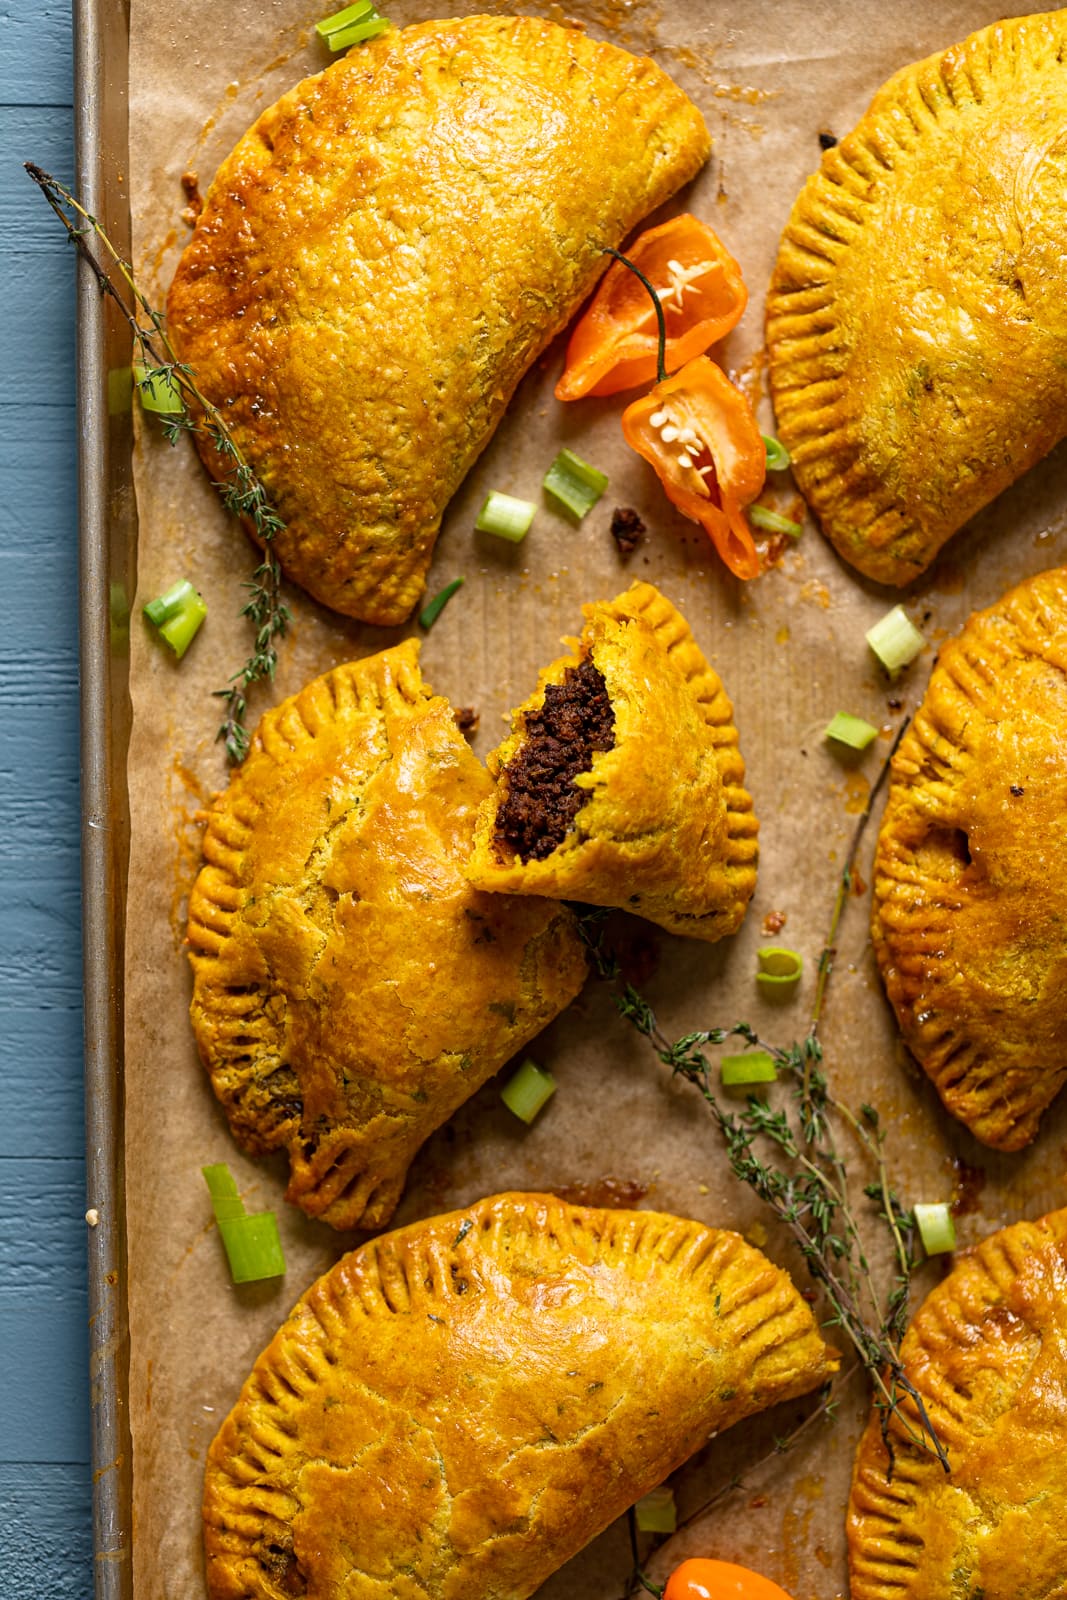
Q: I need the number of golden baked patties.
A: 6